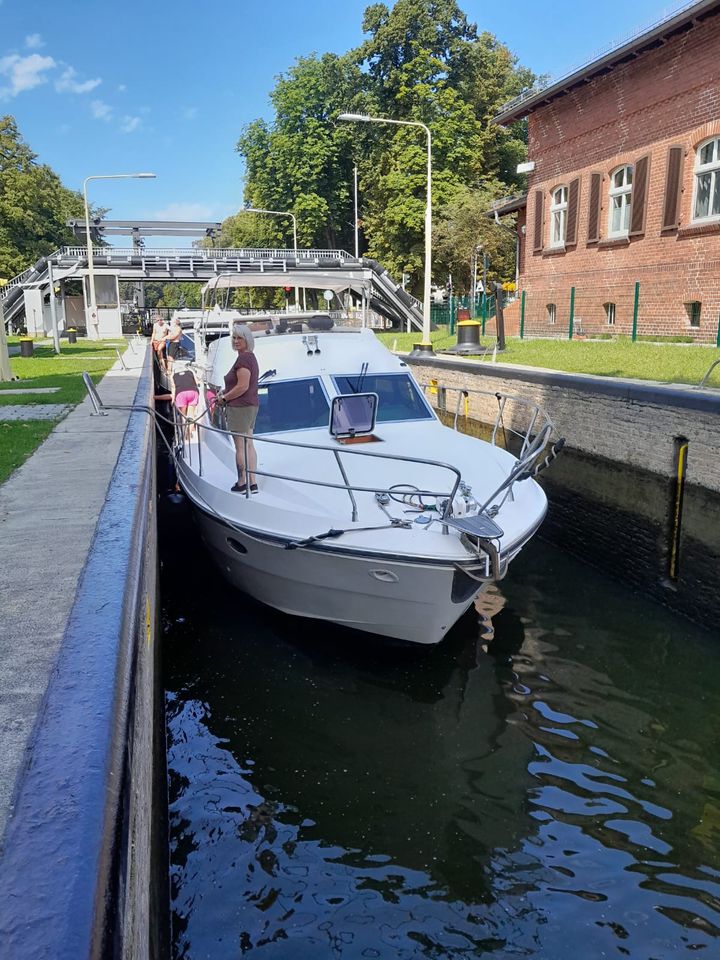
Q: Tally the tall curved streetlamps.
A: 3